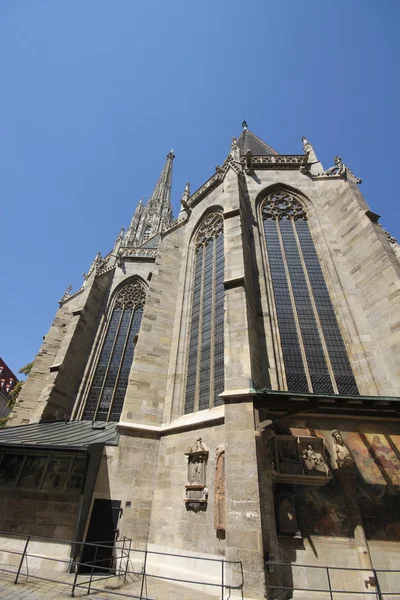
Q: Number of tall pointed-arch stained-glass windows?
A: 3